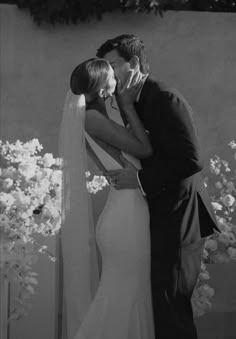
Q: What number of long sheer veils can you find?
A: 1